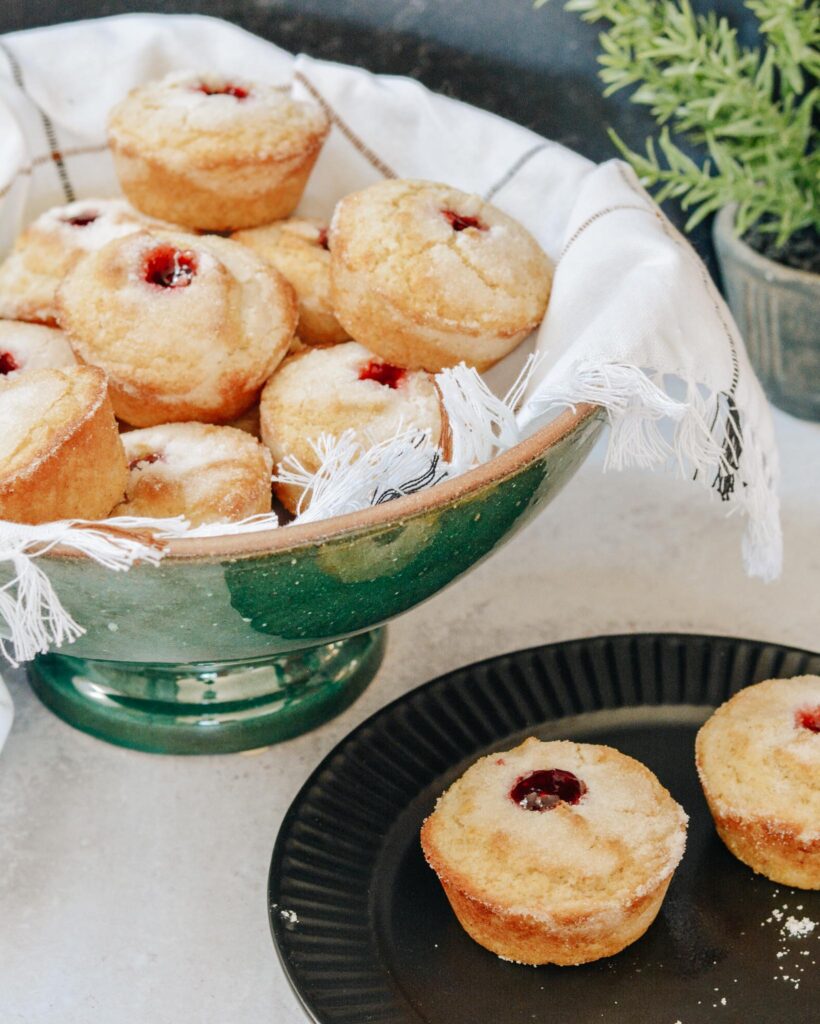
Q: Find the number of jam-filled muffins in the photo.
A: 11